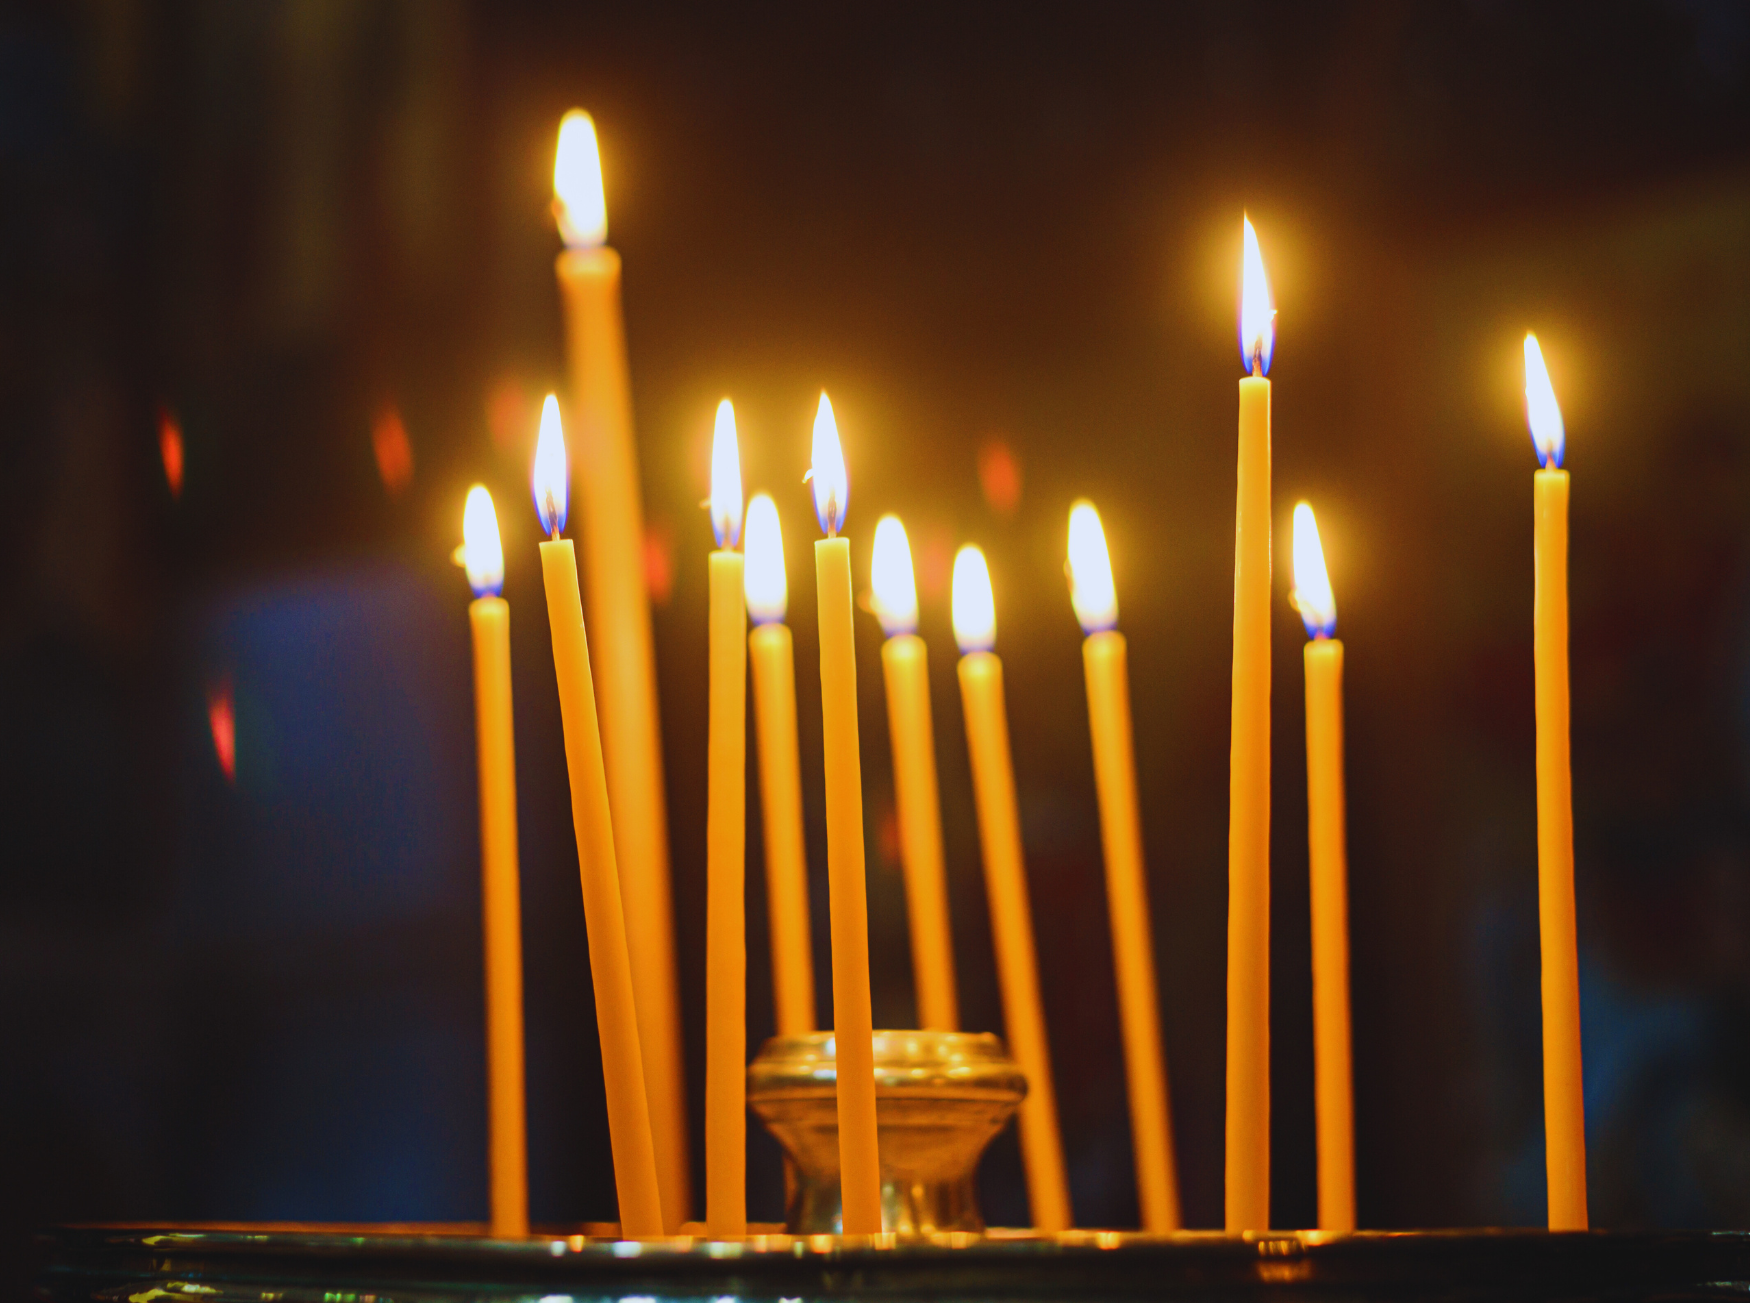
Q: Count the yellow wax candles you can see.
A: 12